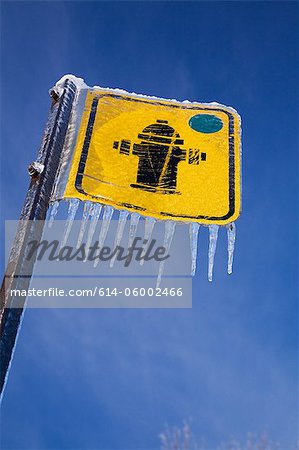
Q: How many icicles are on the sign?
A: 12